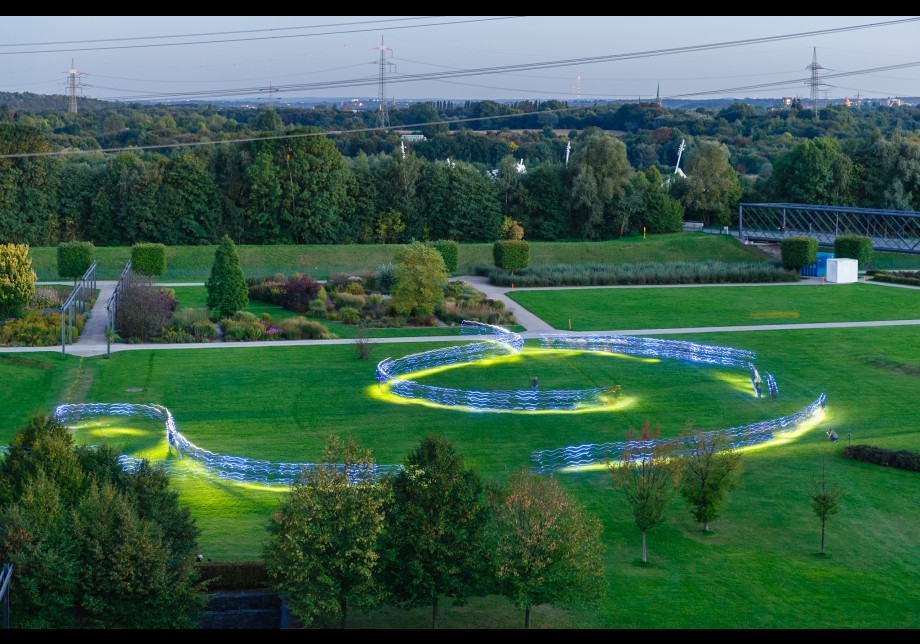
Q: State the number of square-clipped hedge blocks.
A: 6